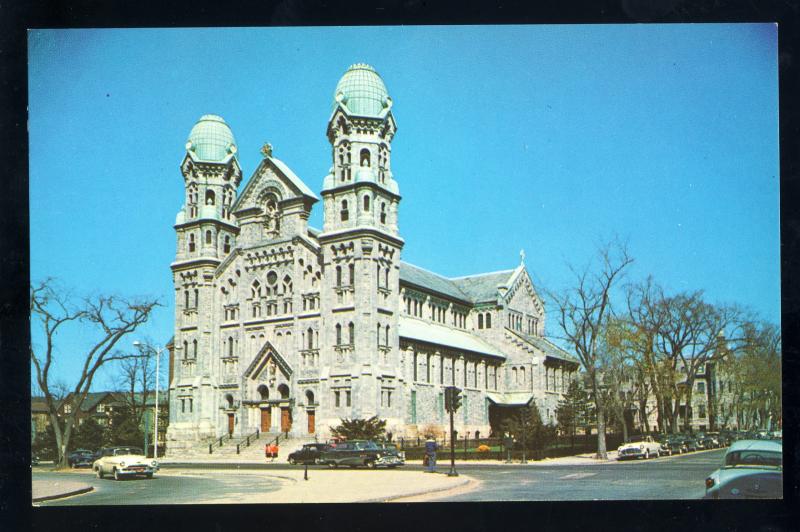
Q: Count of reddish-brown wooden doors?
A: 4